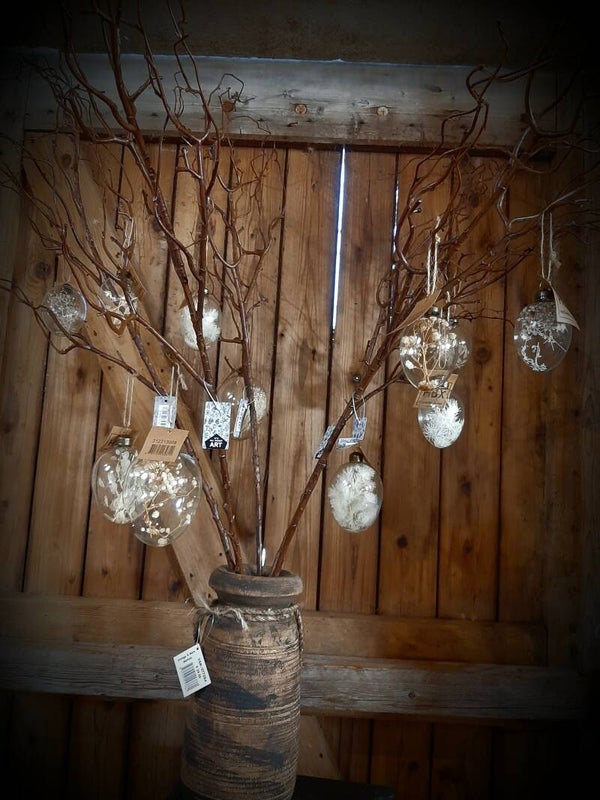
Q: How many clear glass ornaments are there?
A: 11